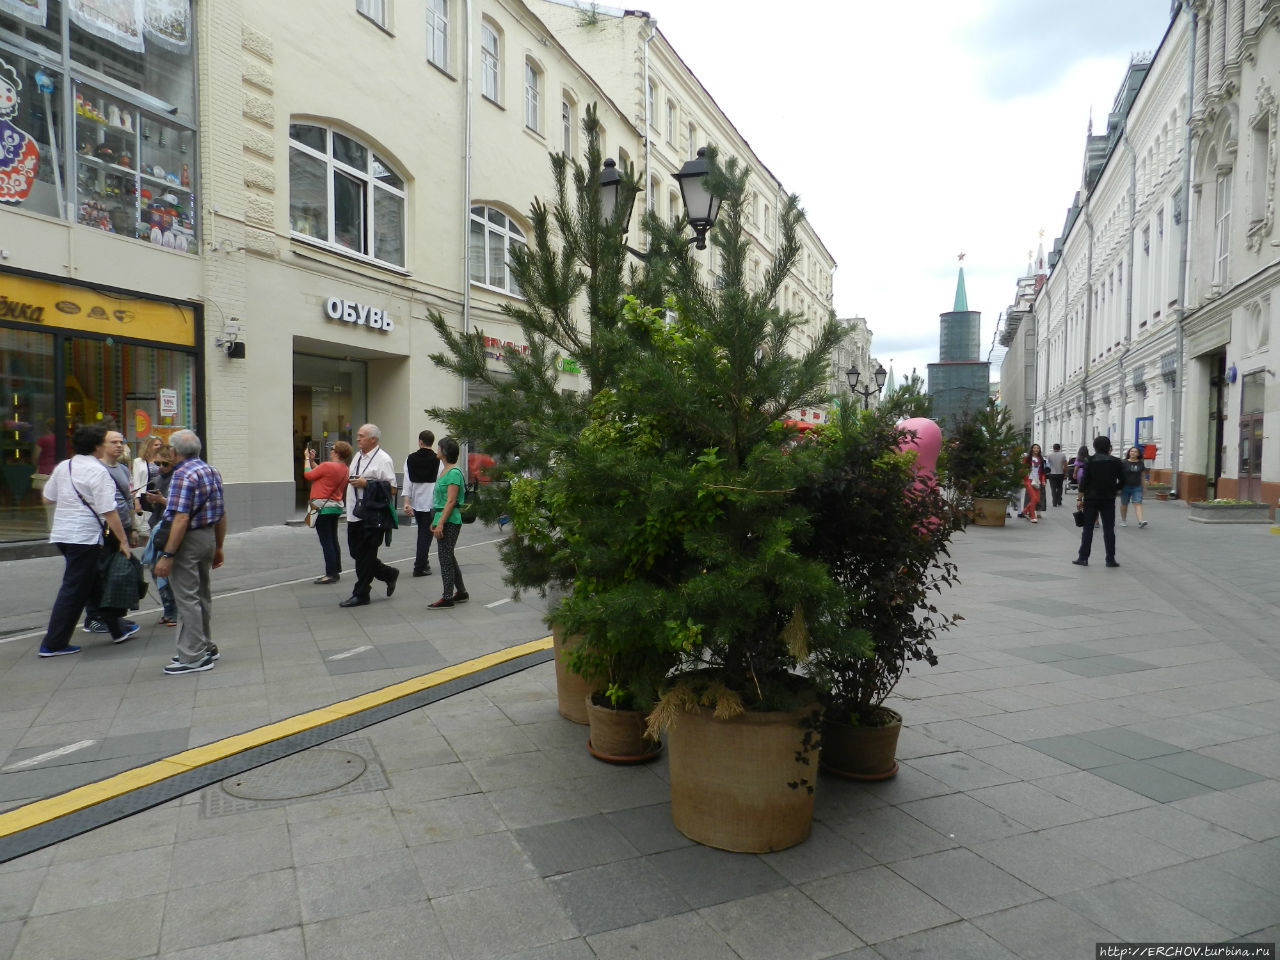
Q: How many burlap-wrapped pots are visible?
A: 5